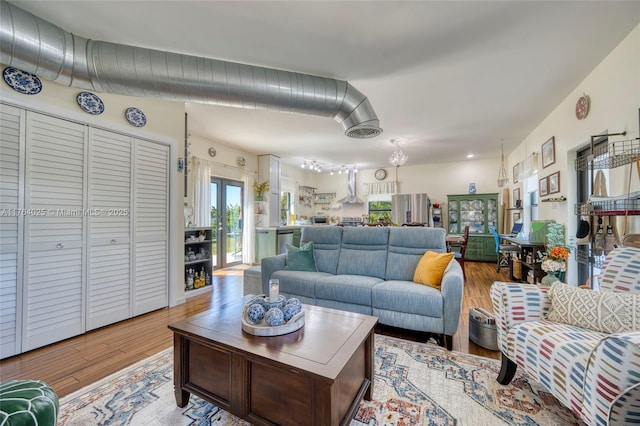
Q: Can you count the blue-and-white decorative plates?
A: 3